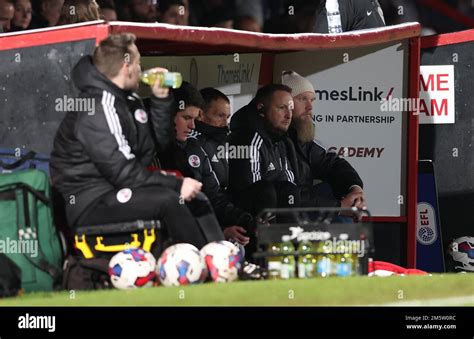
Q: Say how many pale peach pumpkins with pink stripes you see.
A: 0